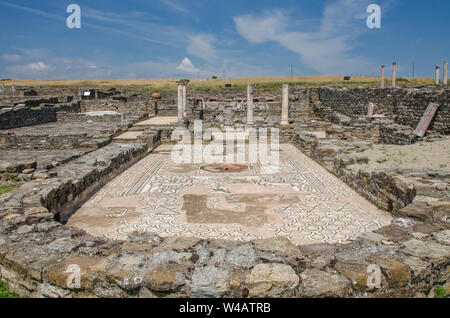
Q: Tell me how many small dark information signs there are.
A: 2